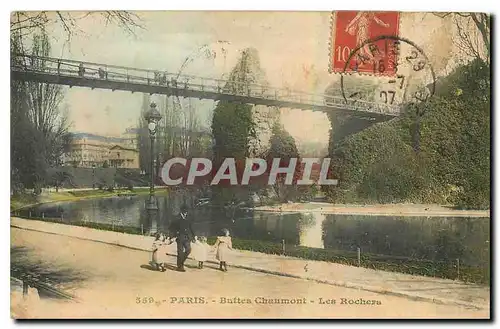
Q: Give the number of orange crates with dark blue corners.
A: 0